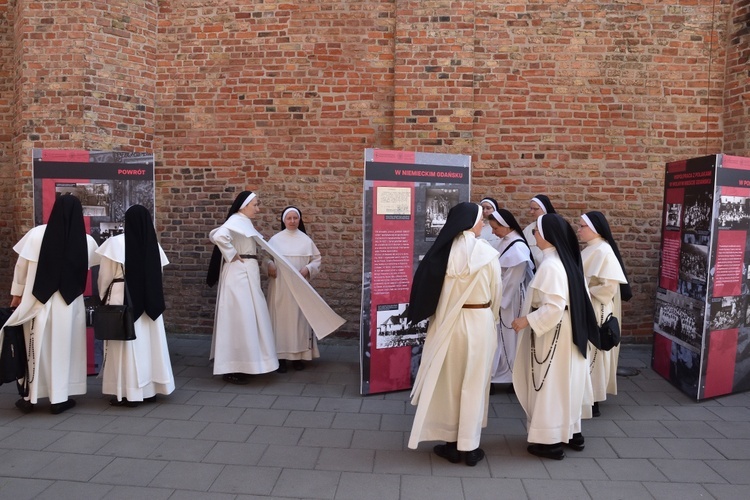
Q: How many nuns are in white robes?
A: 10